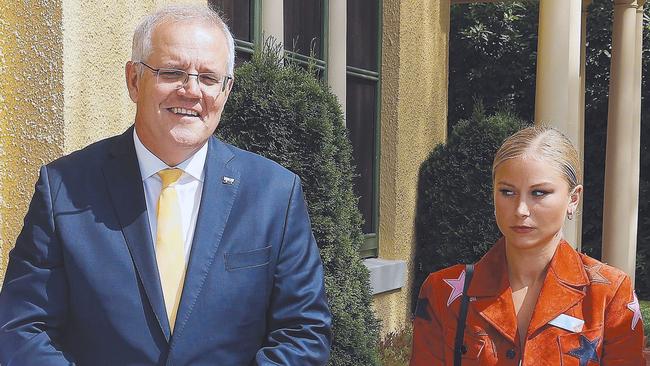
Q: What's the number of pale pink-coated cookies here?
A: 0